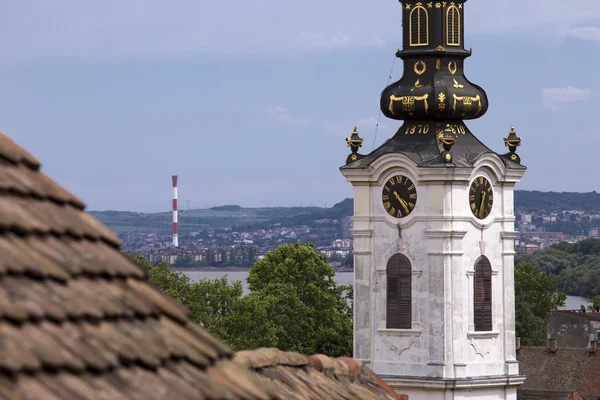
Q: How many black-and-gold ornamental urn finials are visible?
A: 3